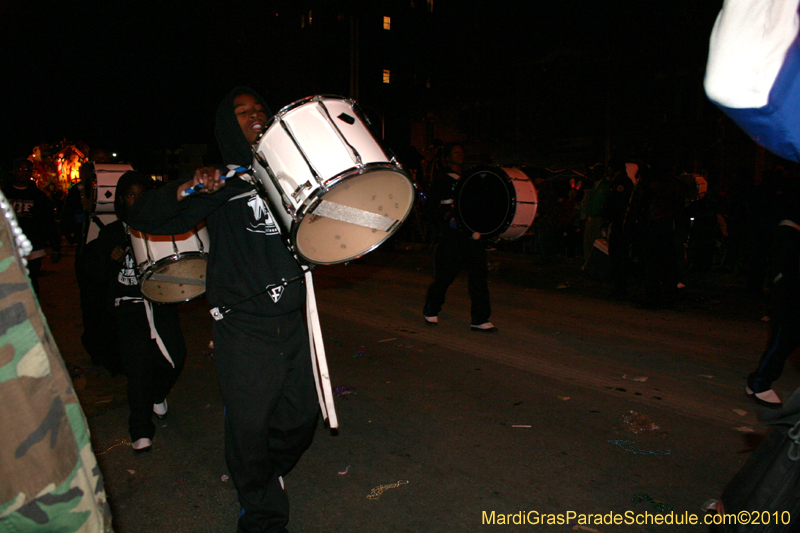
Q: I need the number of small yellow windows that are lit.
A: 2